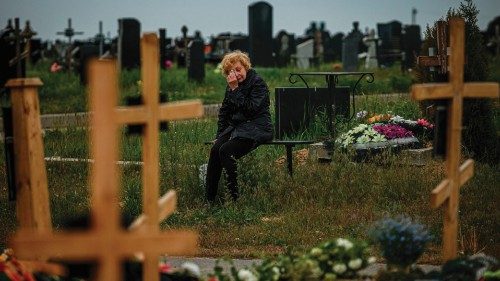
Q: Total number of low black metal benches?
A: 1